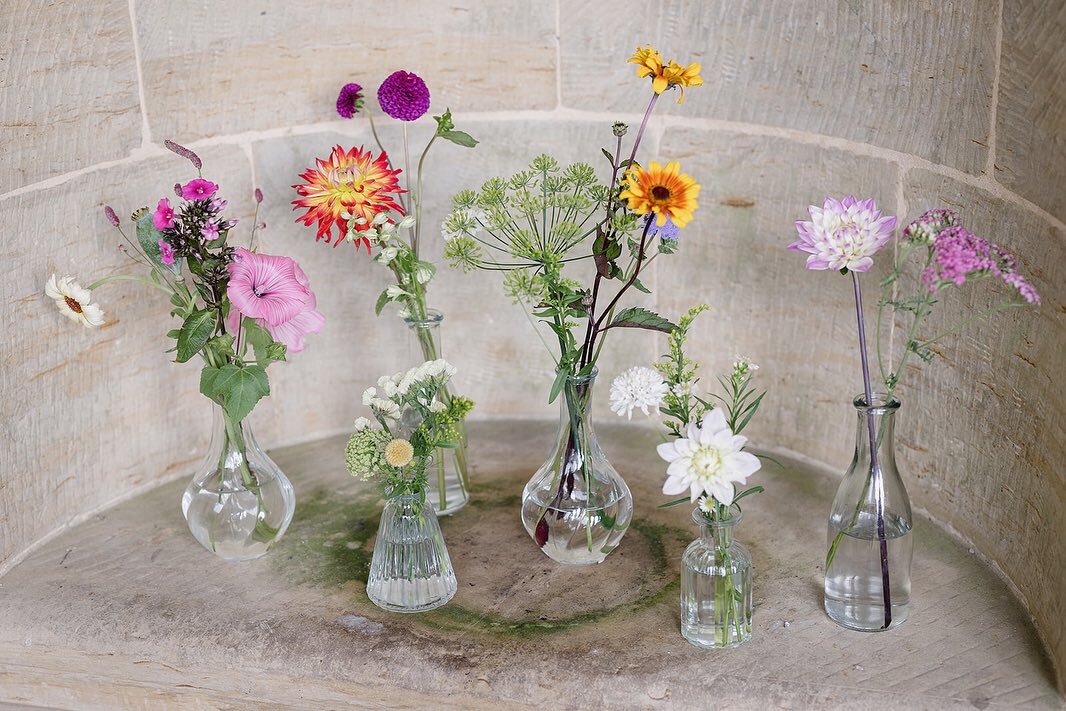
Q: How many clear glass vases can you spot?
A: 6